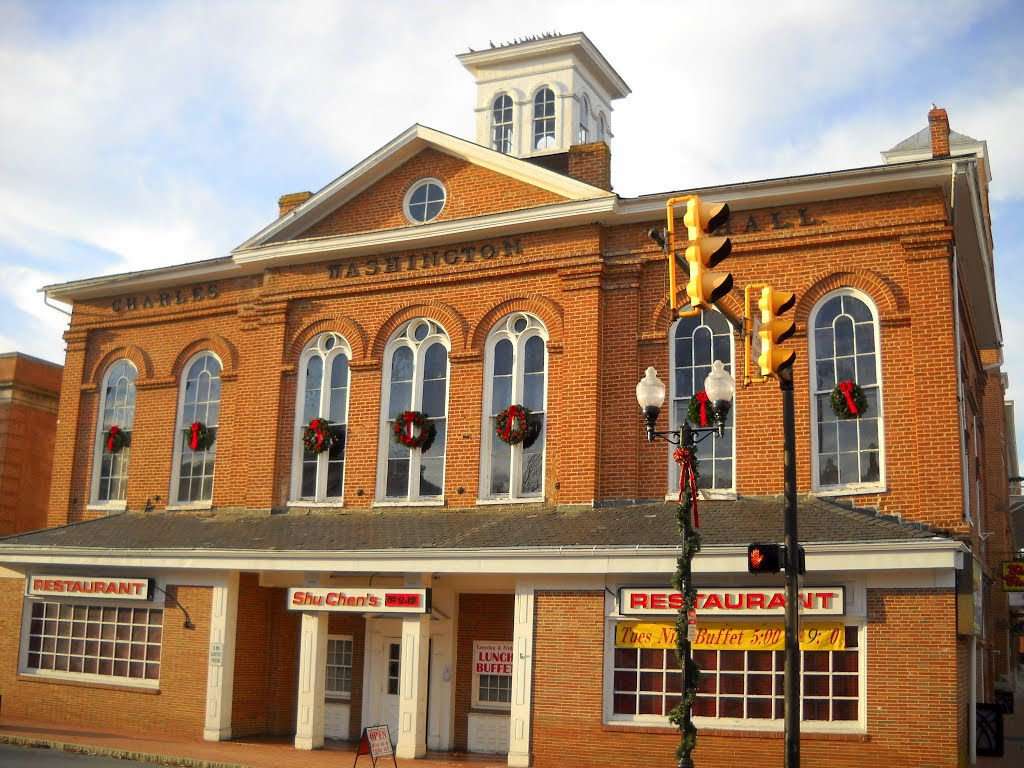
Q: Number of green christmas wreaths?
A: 7